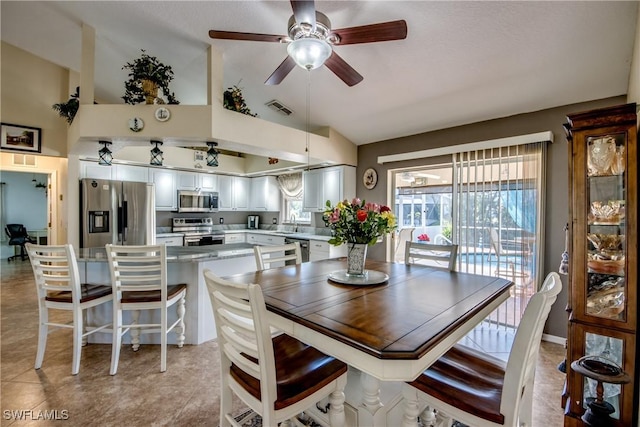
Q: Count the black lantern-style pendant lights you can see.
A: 3